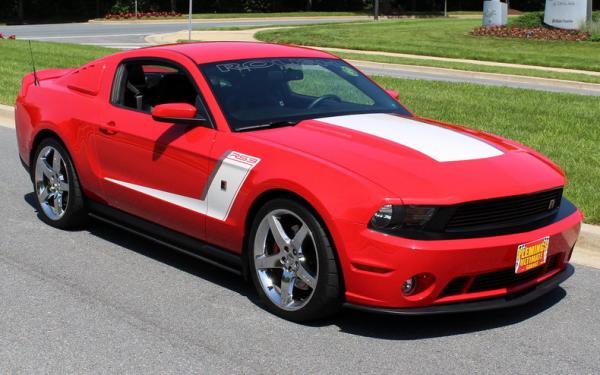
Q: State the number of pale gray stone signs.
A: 2